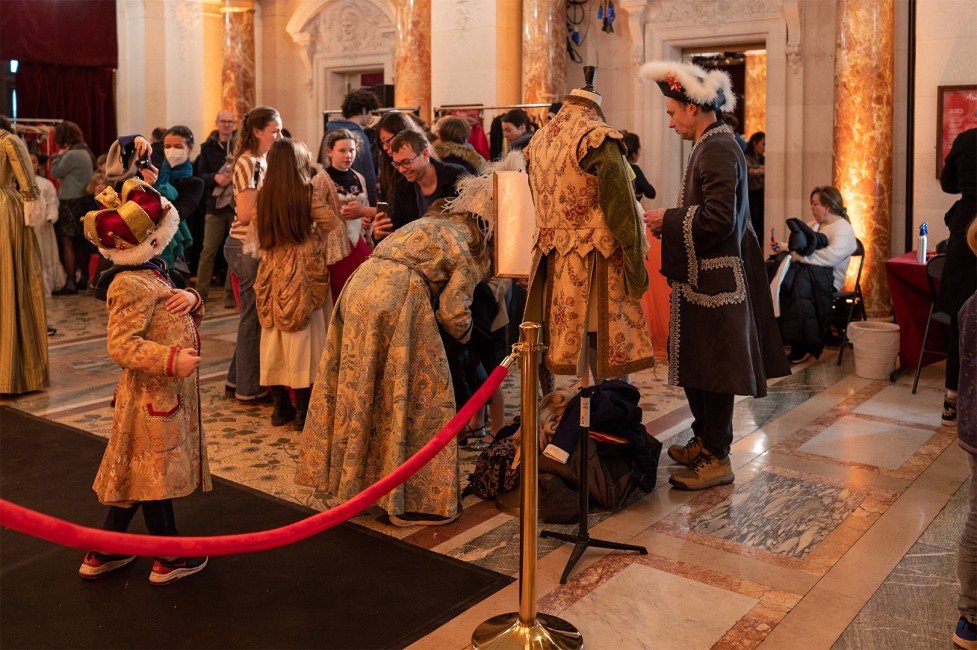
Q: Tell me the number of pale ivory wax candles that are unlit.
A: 0